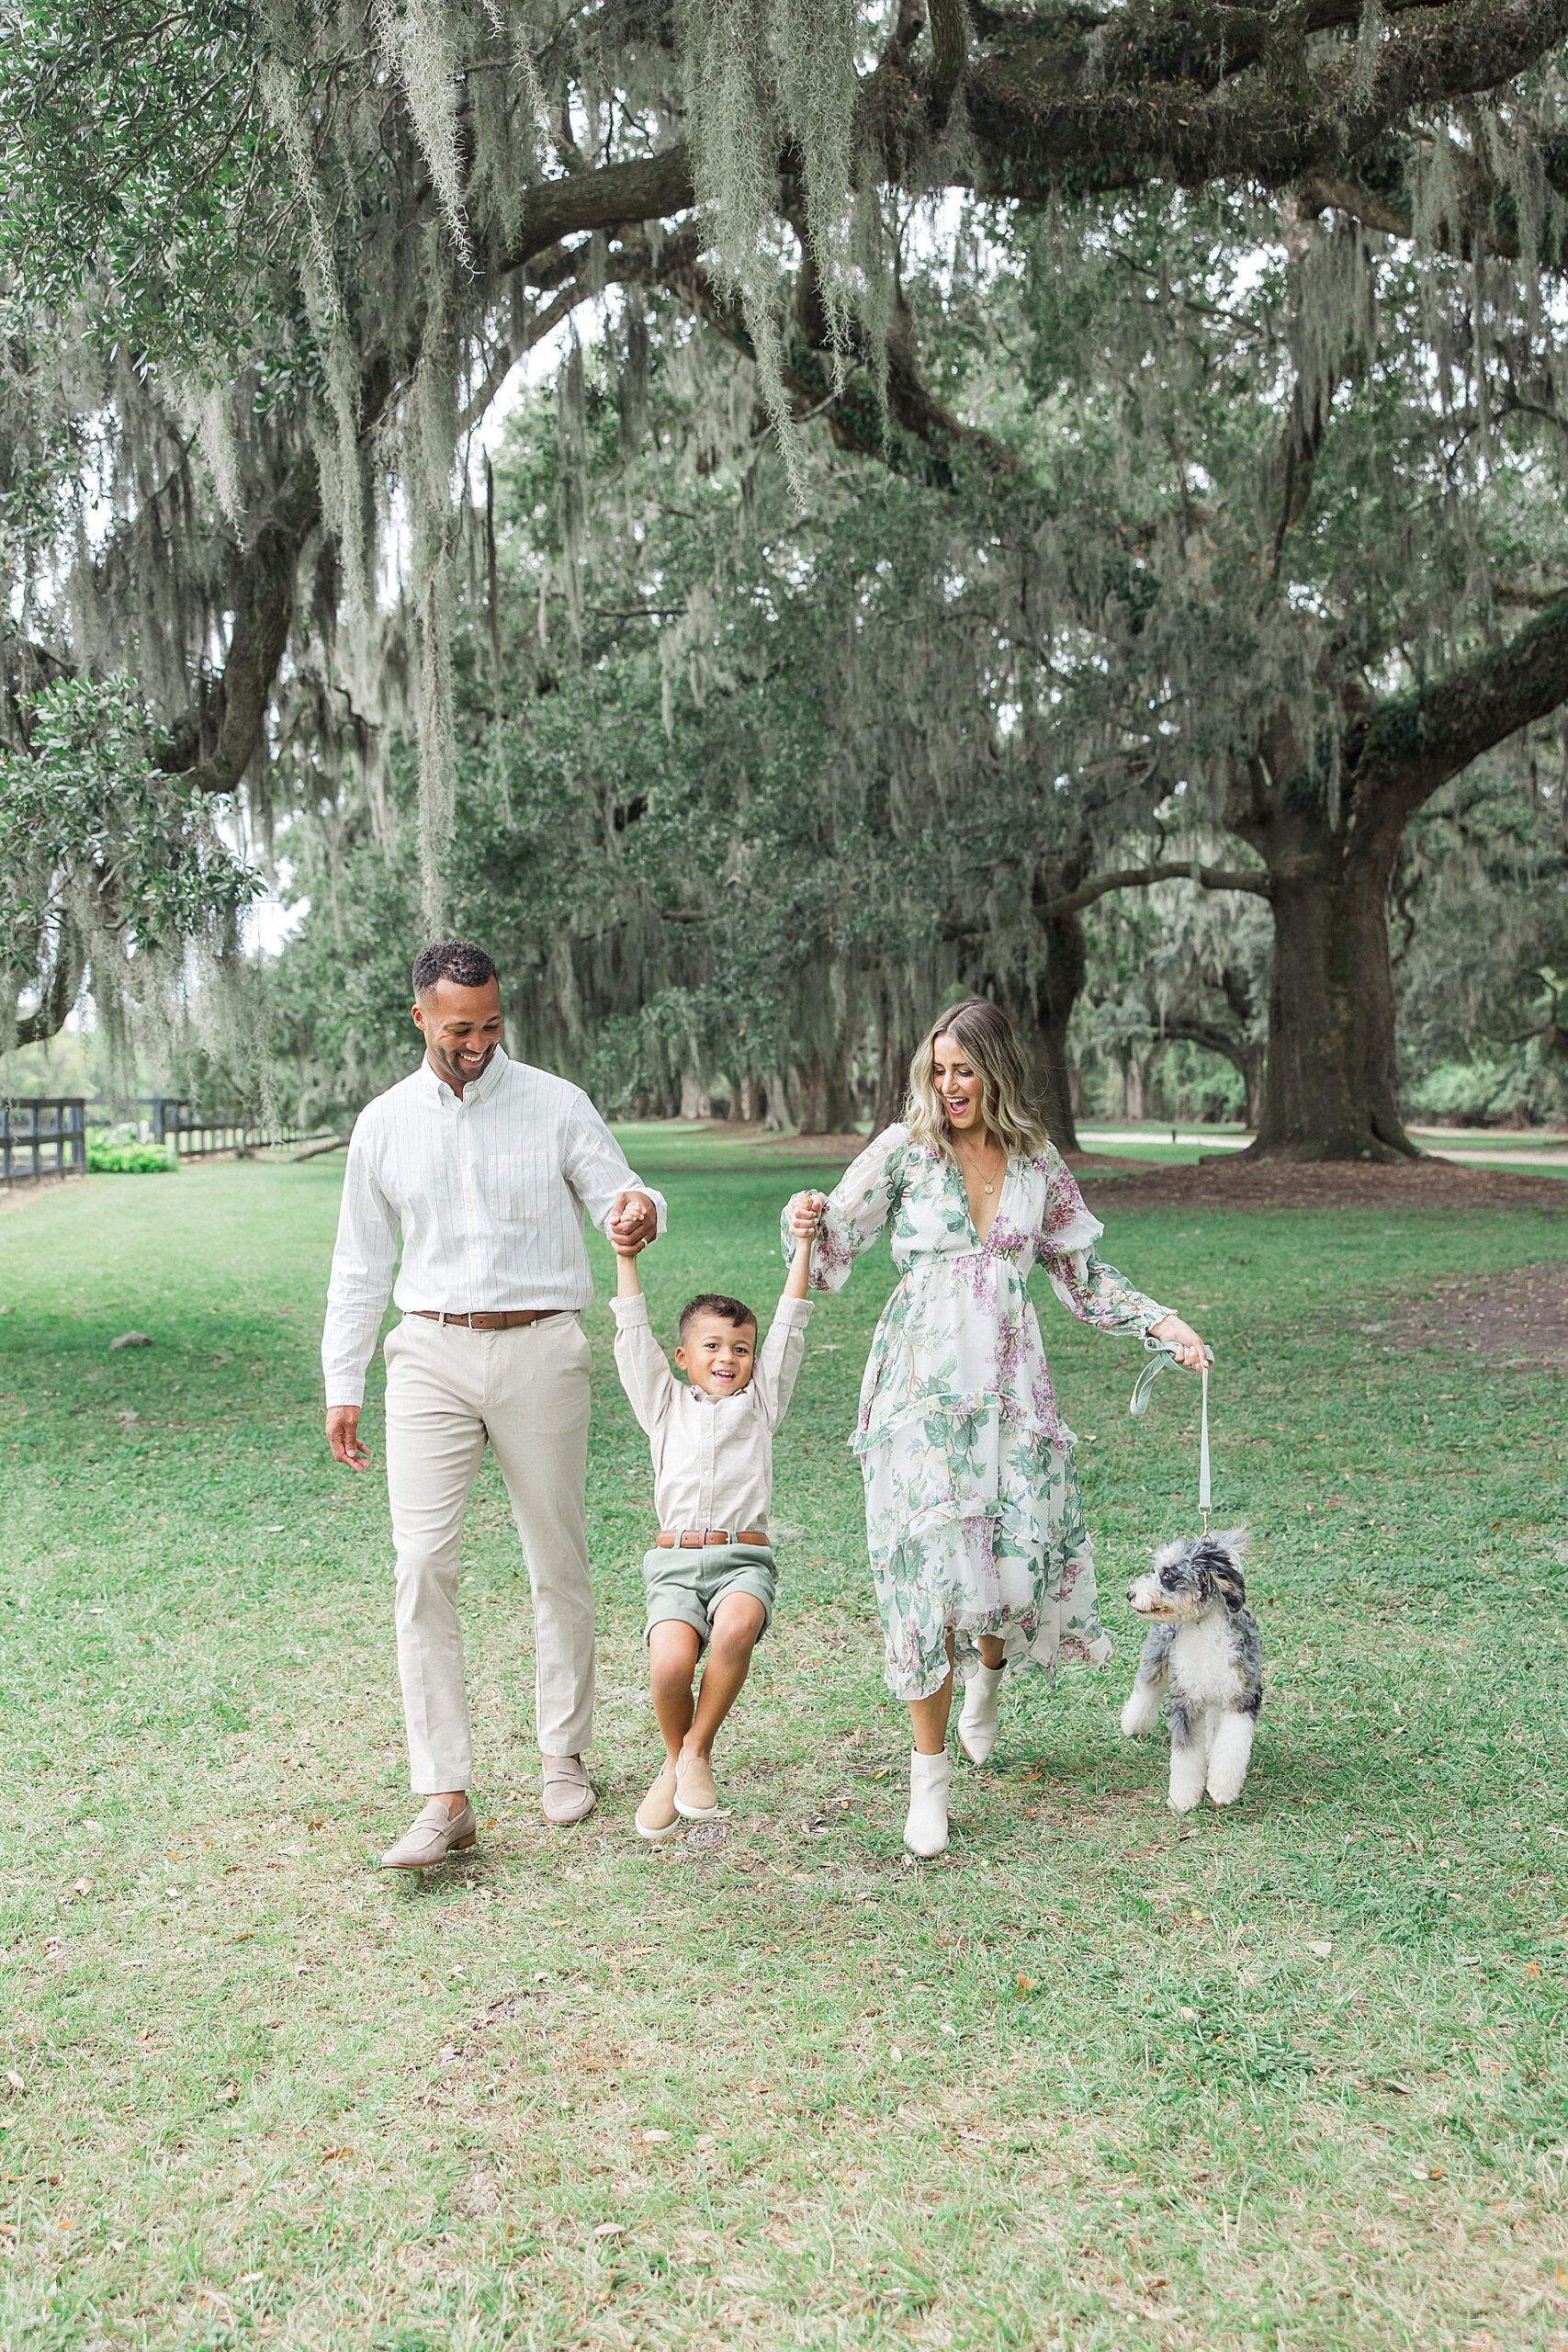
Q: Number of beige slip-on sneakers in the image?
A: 2